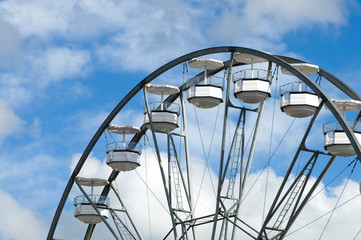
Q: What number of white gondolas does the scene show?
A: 7